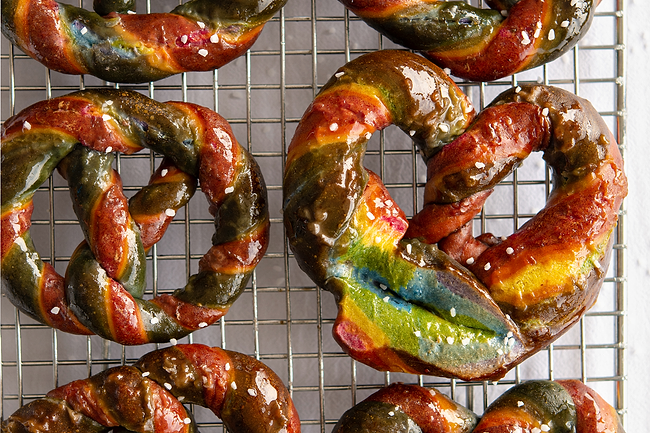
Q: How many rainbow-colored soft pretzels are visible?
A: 6